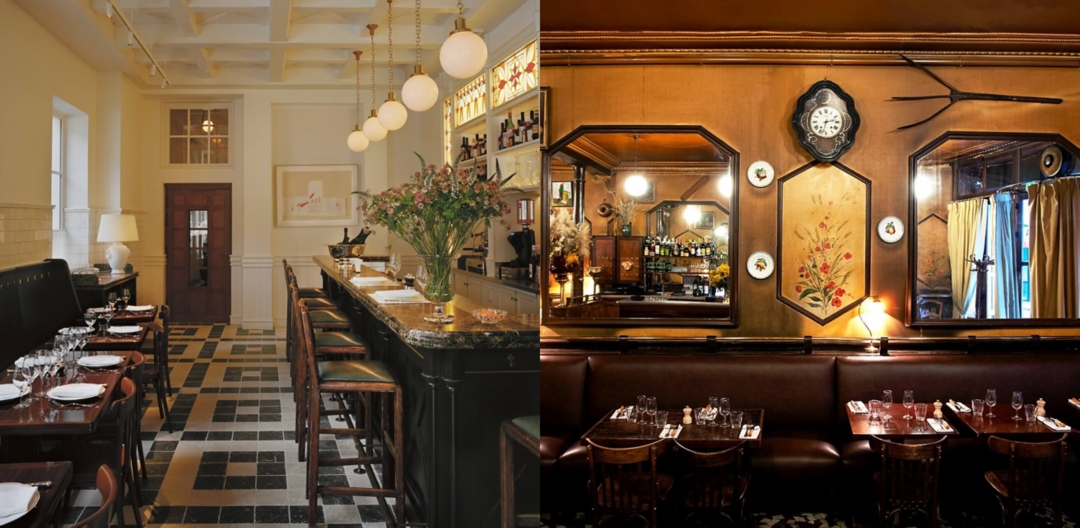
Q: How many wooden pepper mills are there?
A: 3